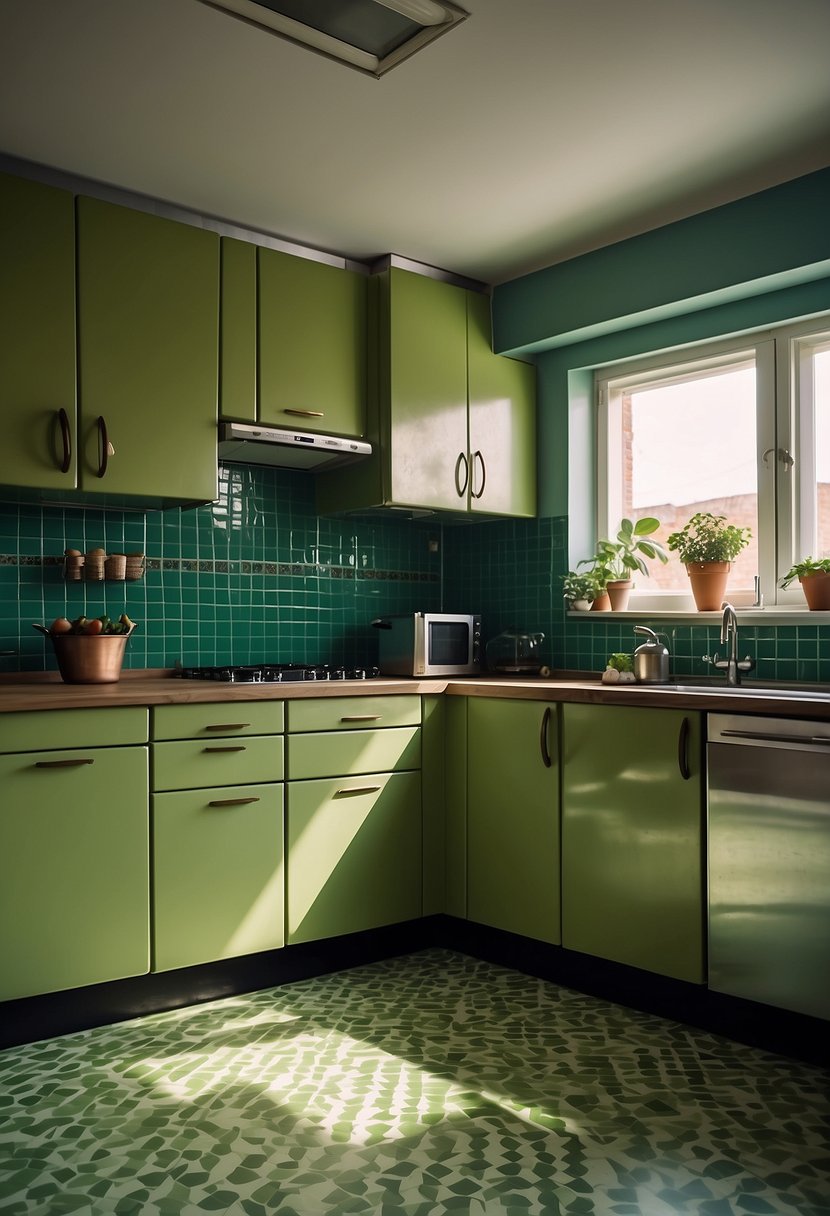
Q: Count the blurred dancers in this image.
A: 0